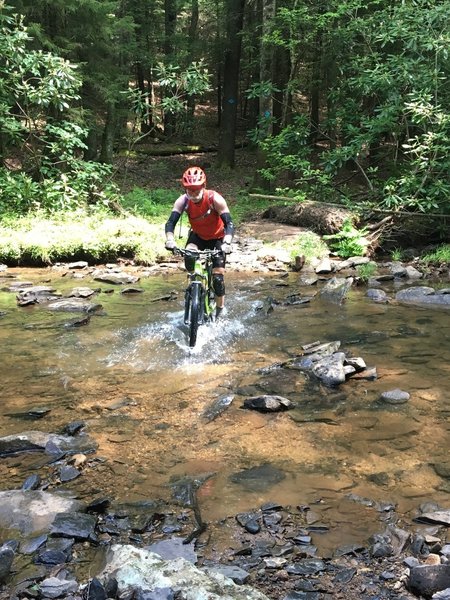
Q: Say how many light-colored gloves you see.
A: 2